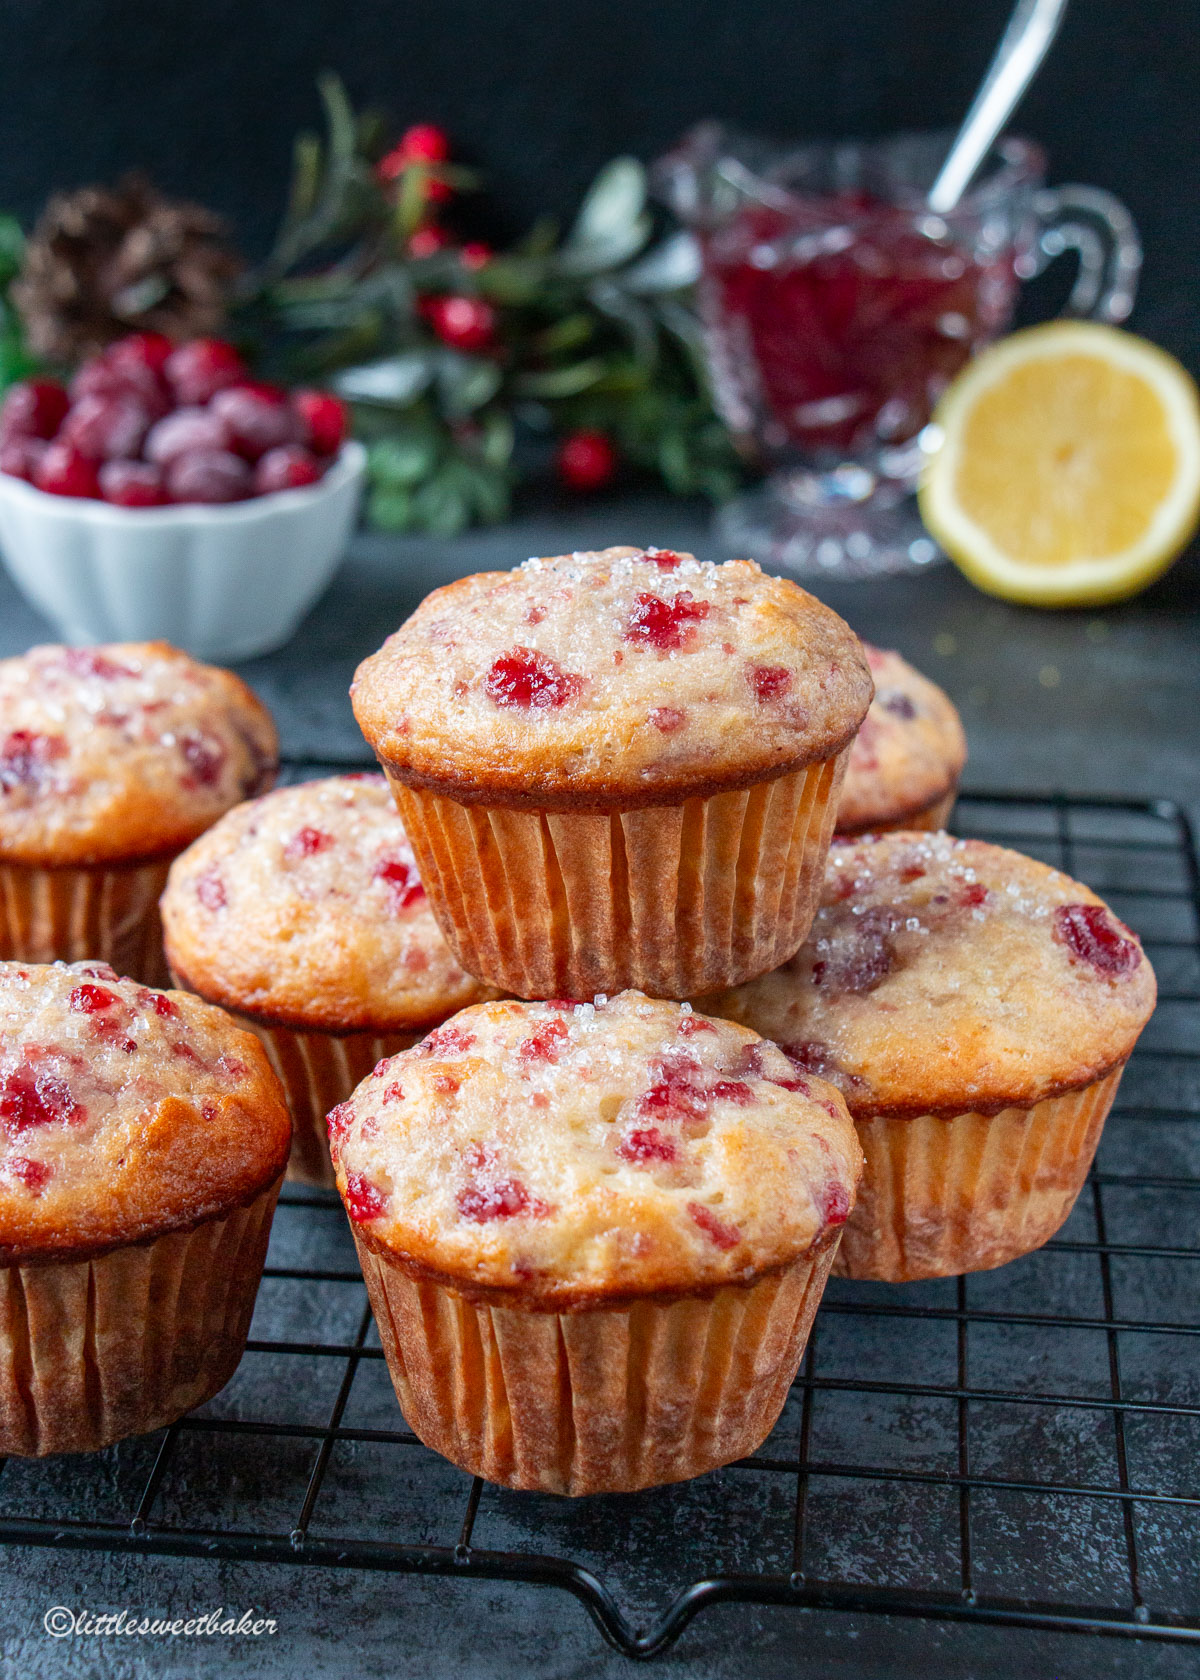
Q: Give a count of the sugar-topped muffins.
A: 7